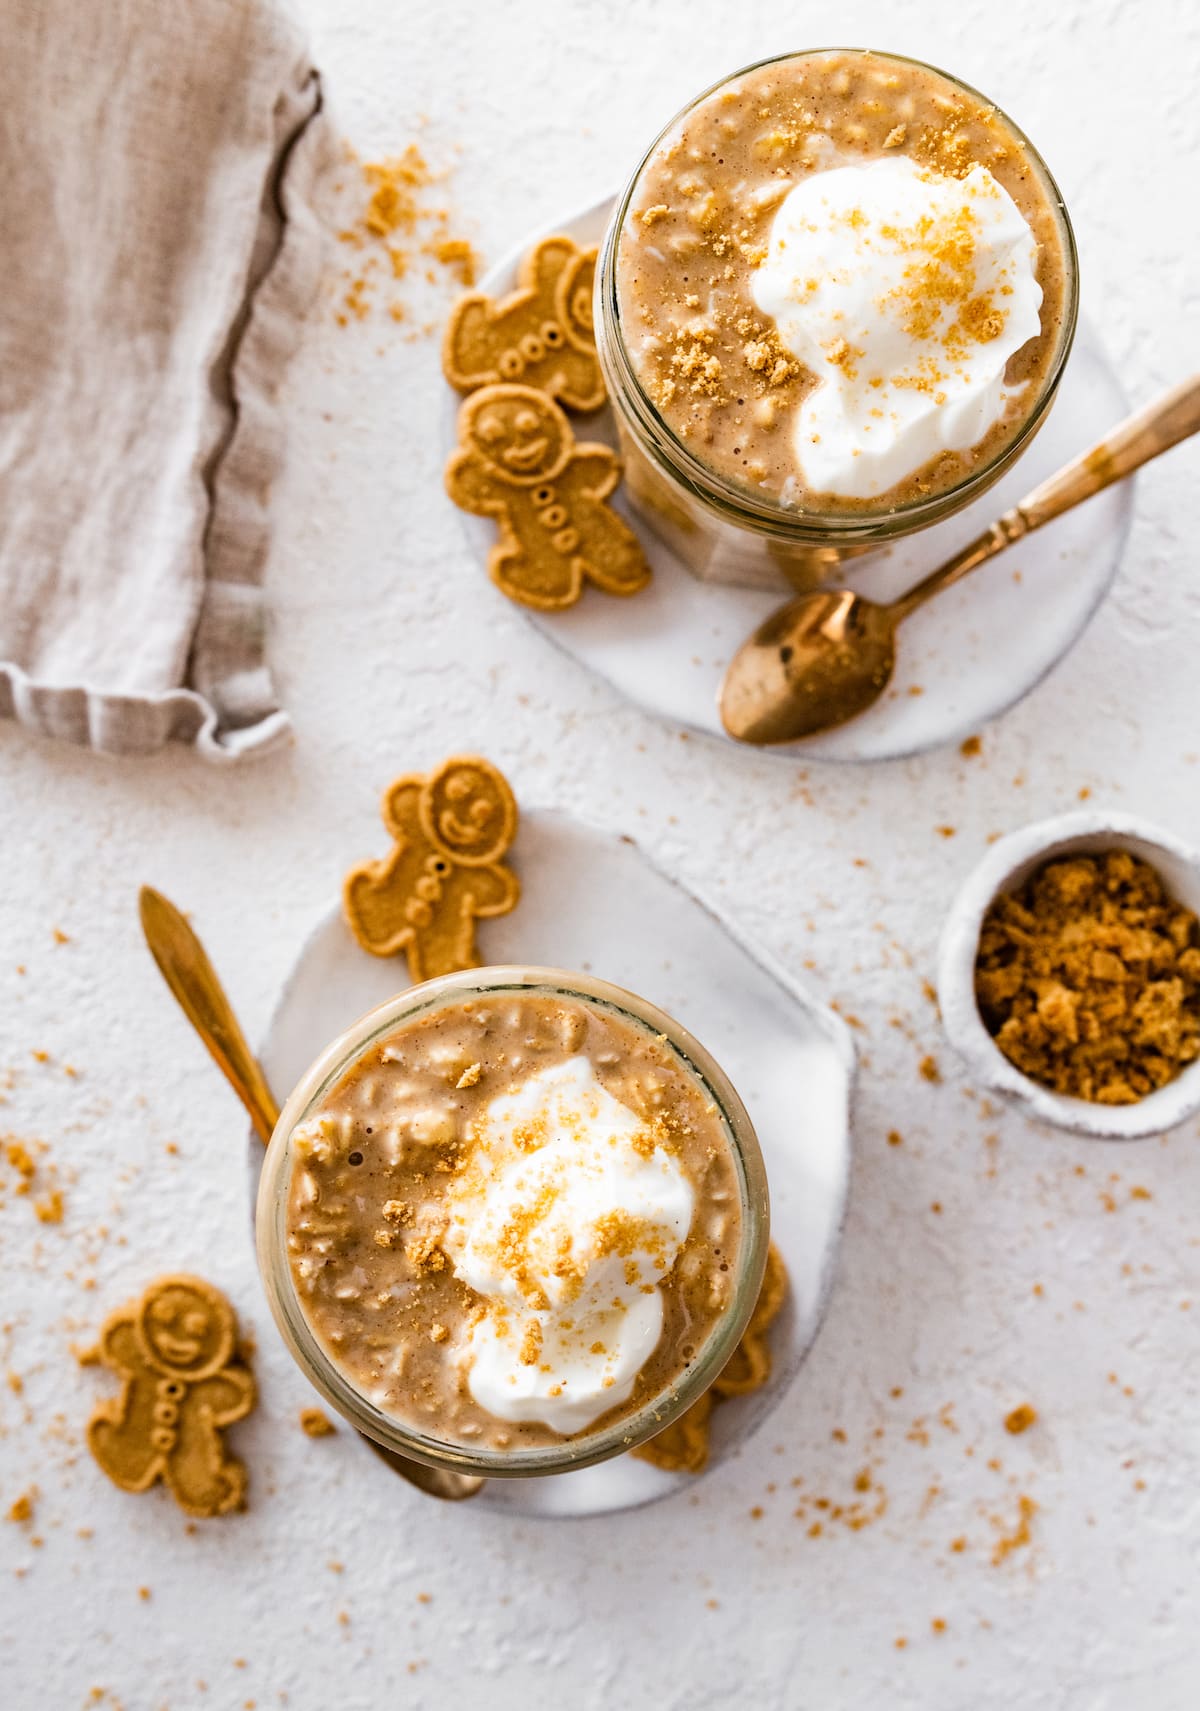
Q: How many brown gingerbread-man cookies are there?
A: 5